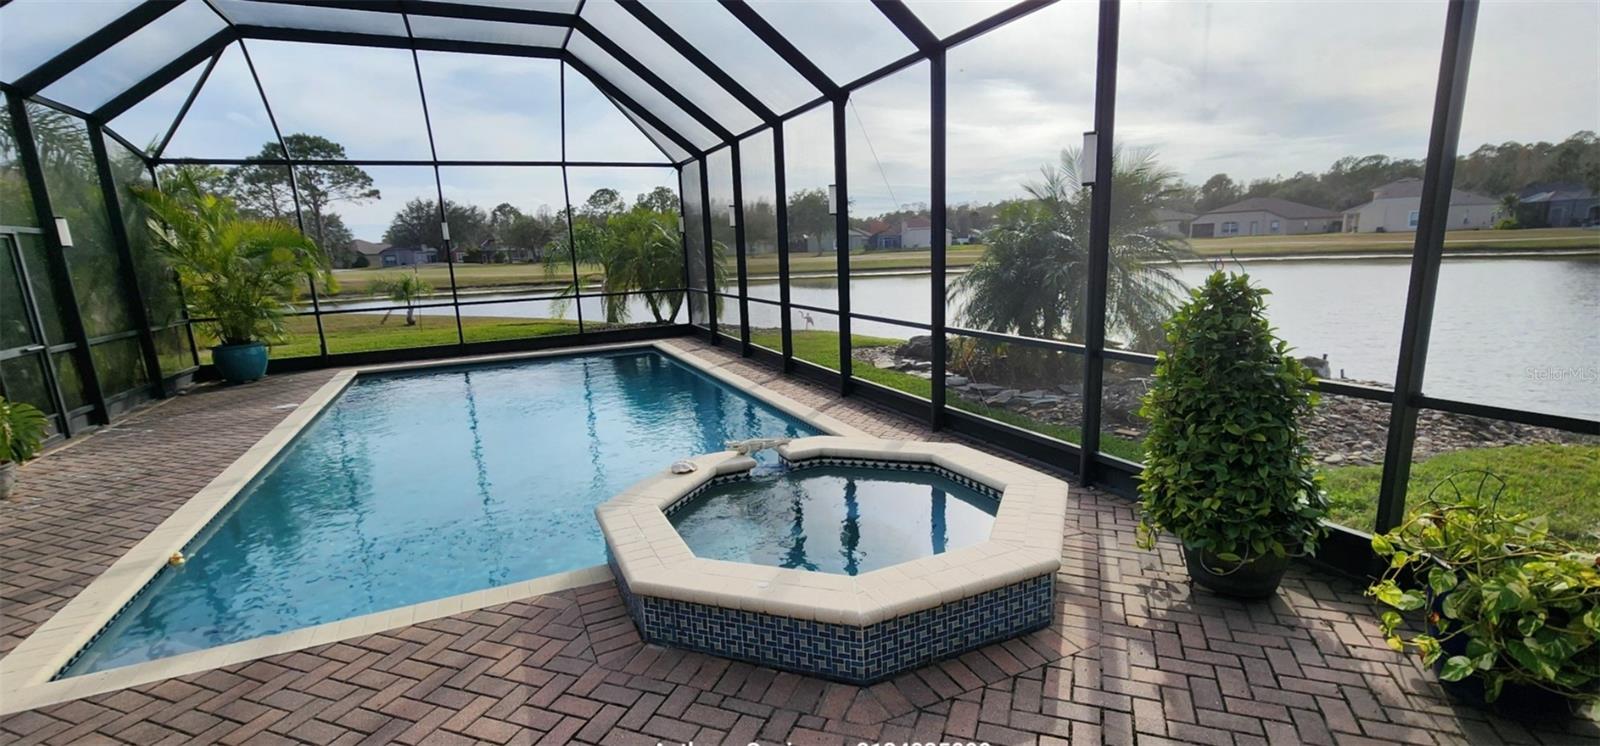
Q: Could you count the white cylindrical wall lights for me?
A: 6